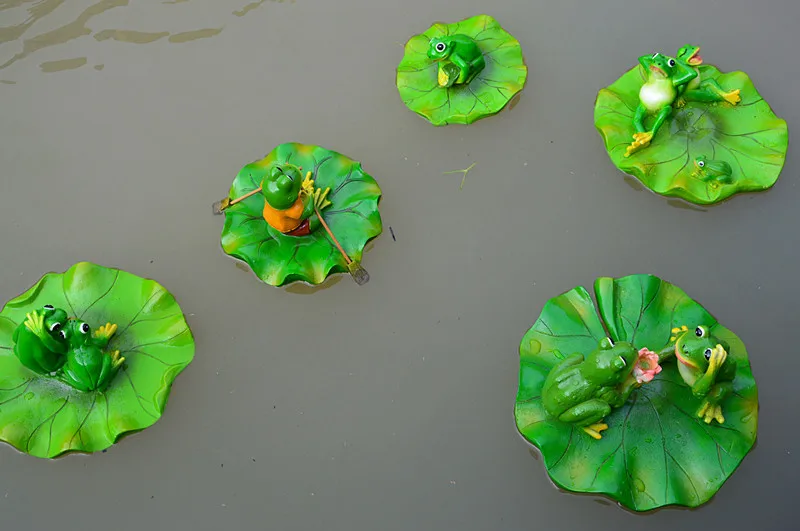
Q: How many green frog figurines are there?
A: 9